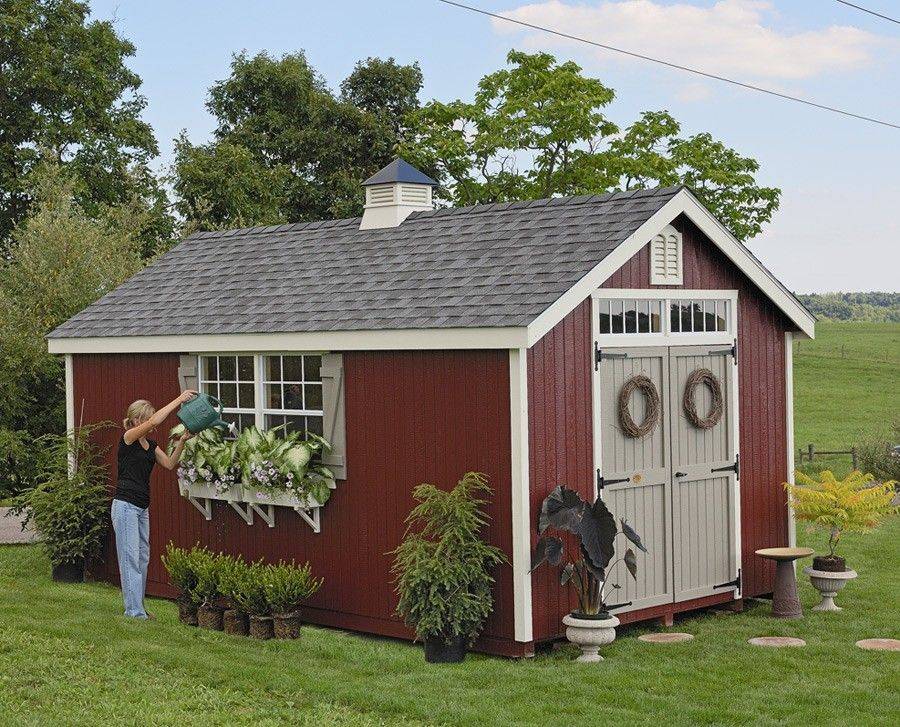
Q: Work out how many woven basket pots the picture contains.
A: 5